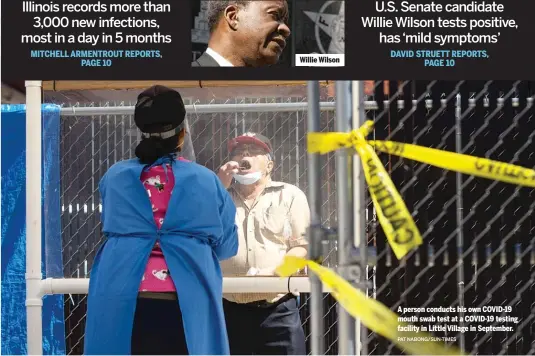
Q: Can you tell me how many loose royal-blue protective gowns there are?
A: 1